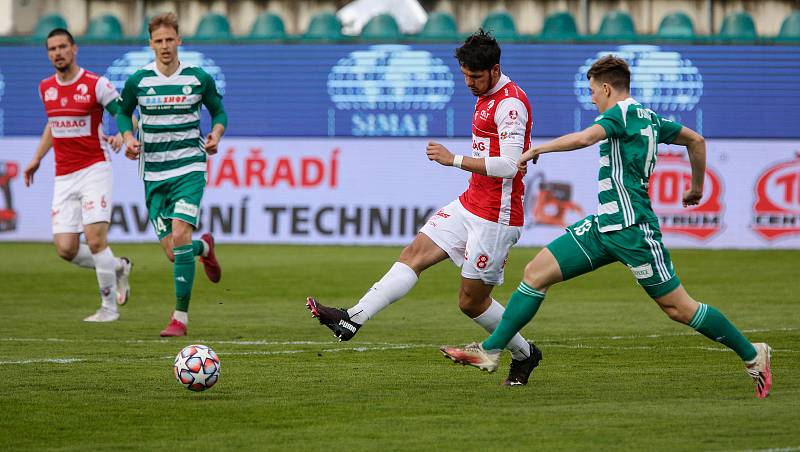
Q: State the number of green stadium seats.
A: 14